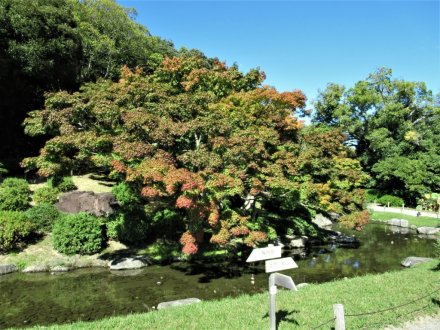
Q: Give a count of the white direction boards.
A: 3